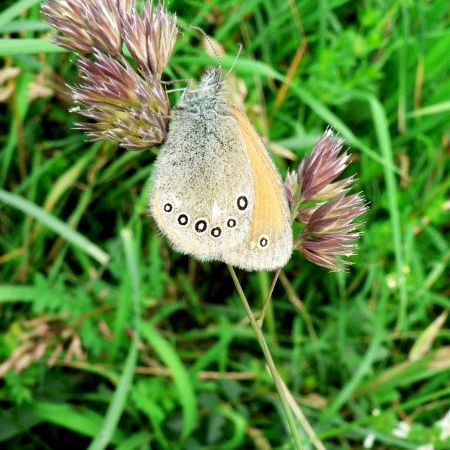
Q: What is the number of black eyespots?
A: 7